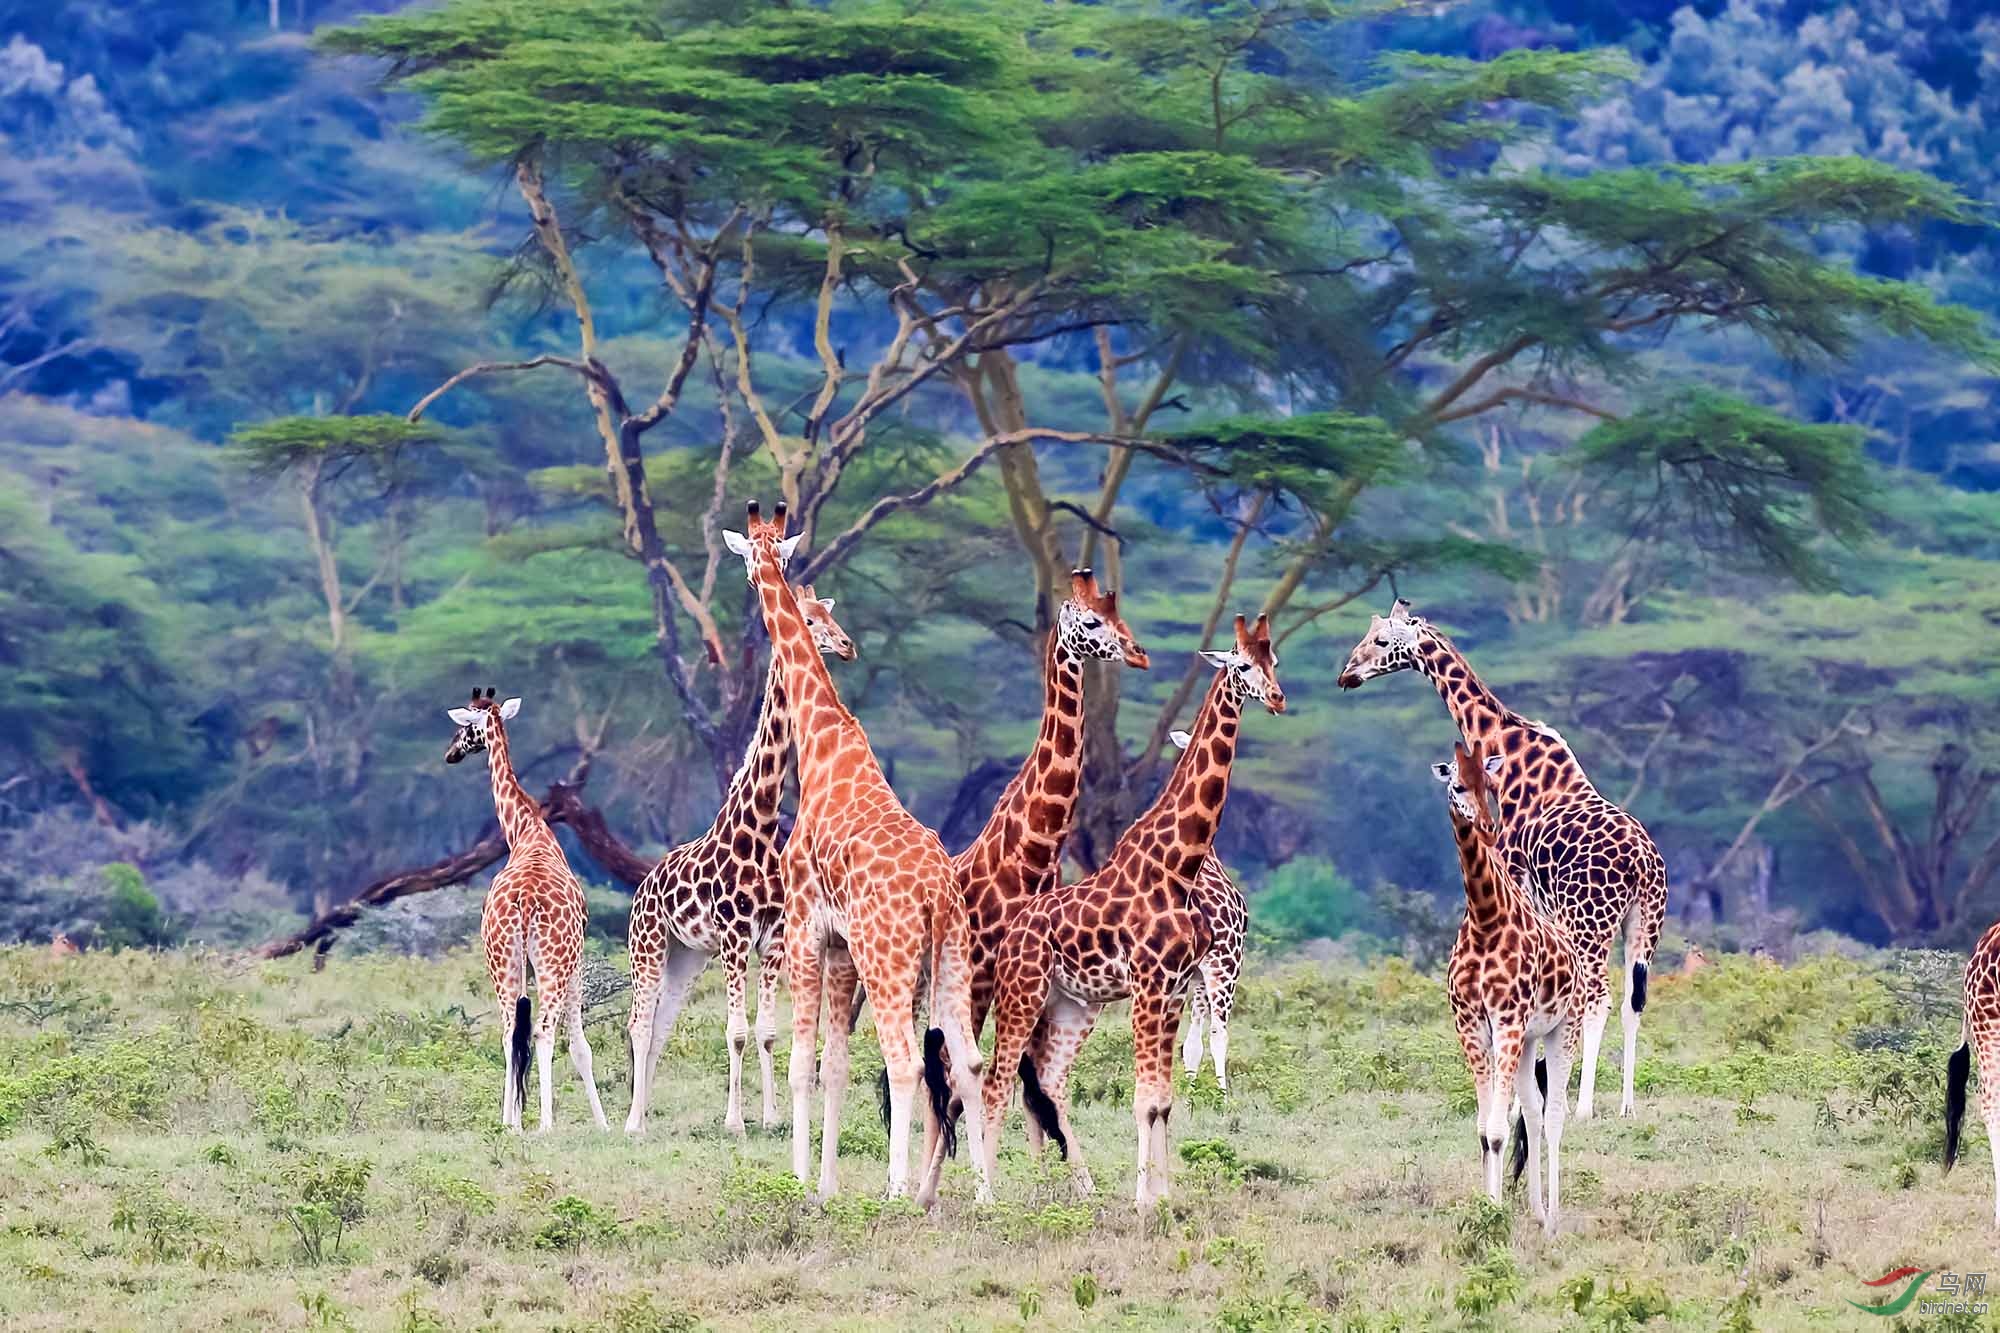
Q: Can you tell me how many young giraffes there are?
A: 2